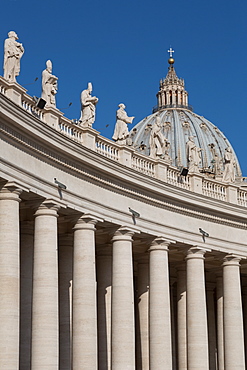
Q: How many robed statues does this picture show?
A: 7